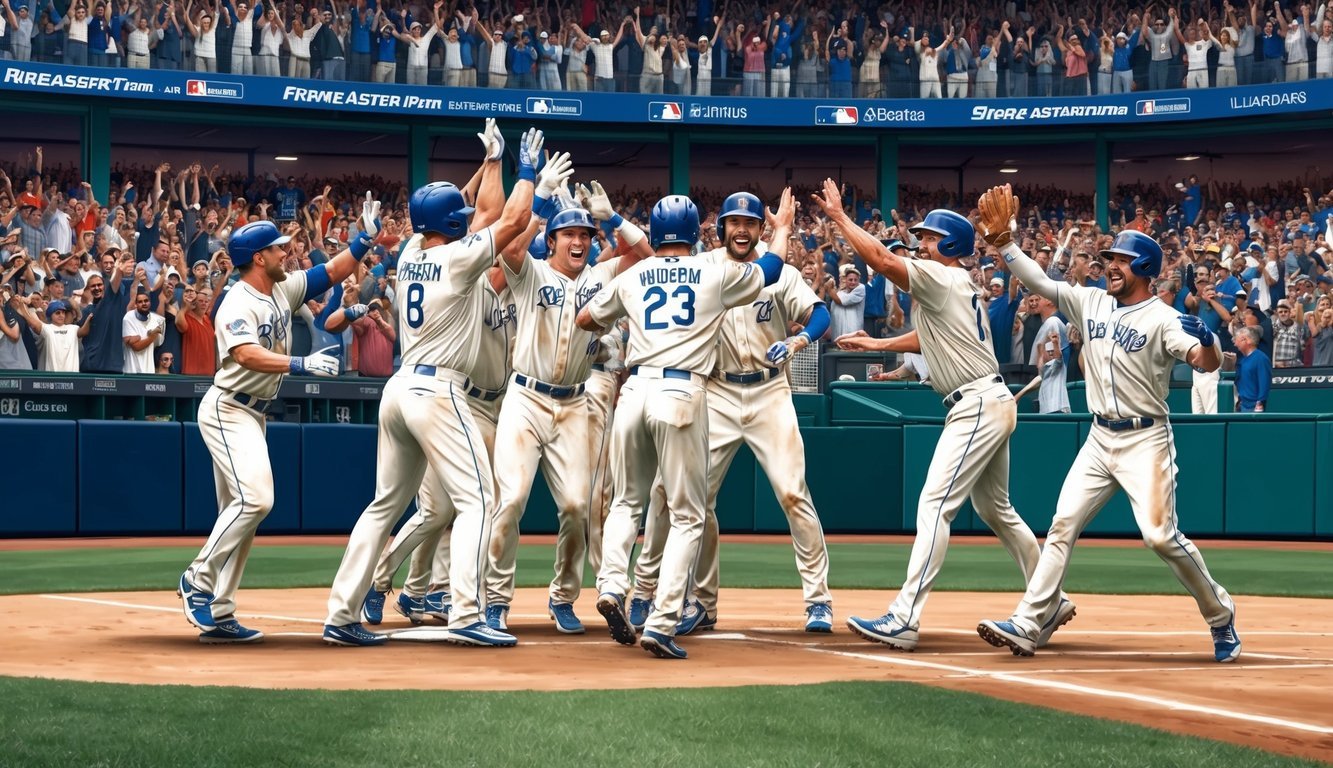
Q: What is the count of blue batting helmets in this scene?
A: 8